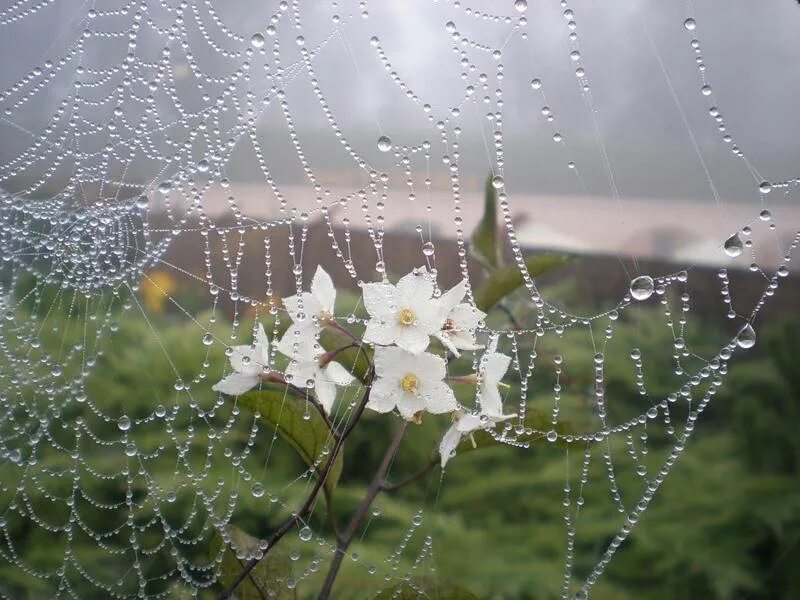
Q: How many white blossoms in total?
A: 8